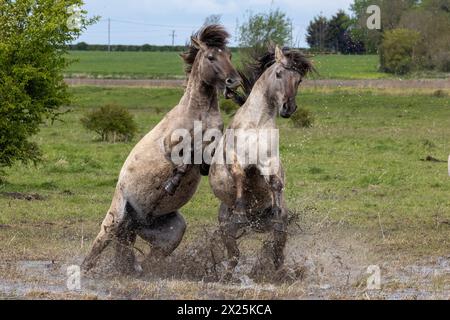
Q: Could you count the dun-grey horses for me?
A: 2